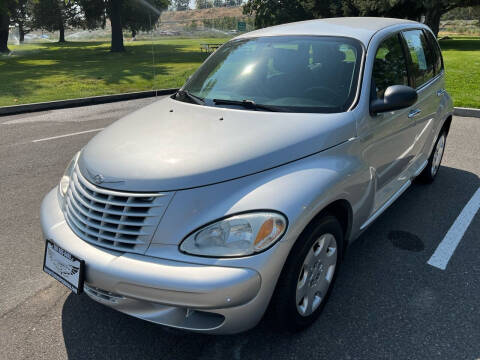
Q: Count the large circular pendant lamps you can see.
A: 0